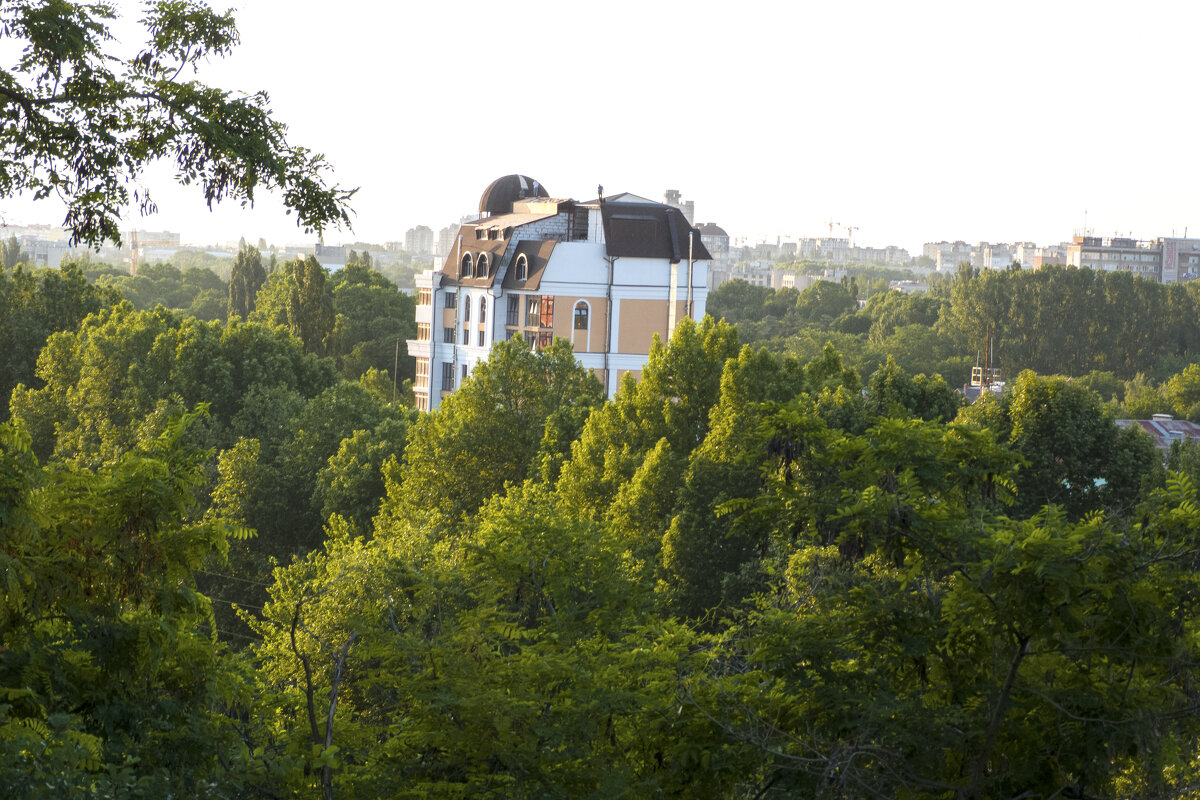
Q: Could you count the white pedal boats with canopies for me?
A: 0